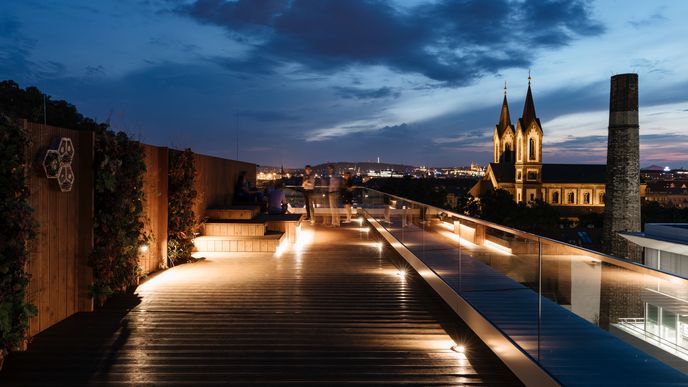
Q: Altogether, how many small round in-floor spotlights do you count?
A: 5